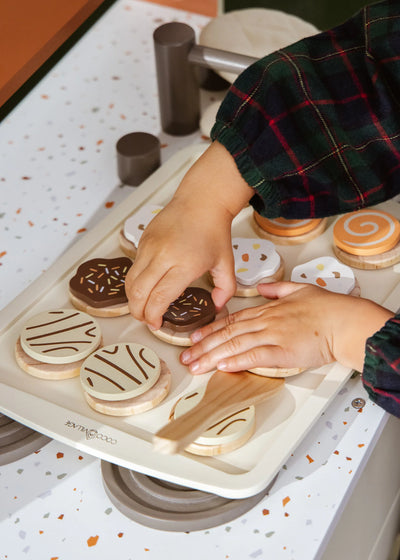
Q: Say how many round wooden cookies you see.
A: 11